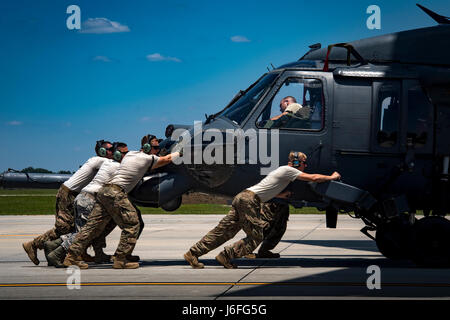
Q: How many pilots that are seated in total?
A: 1